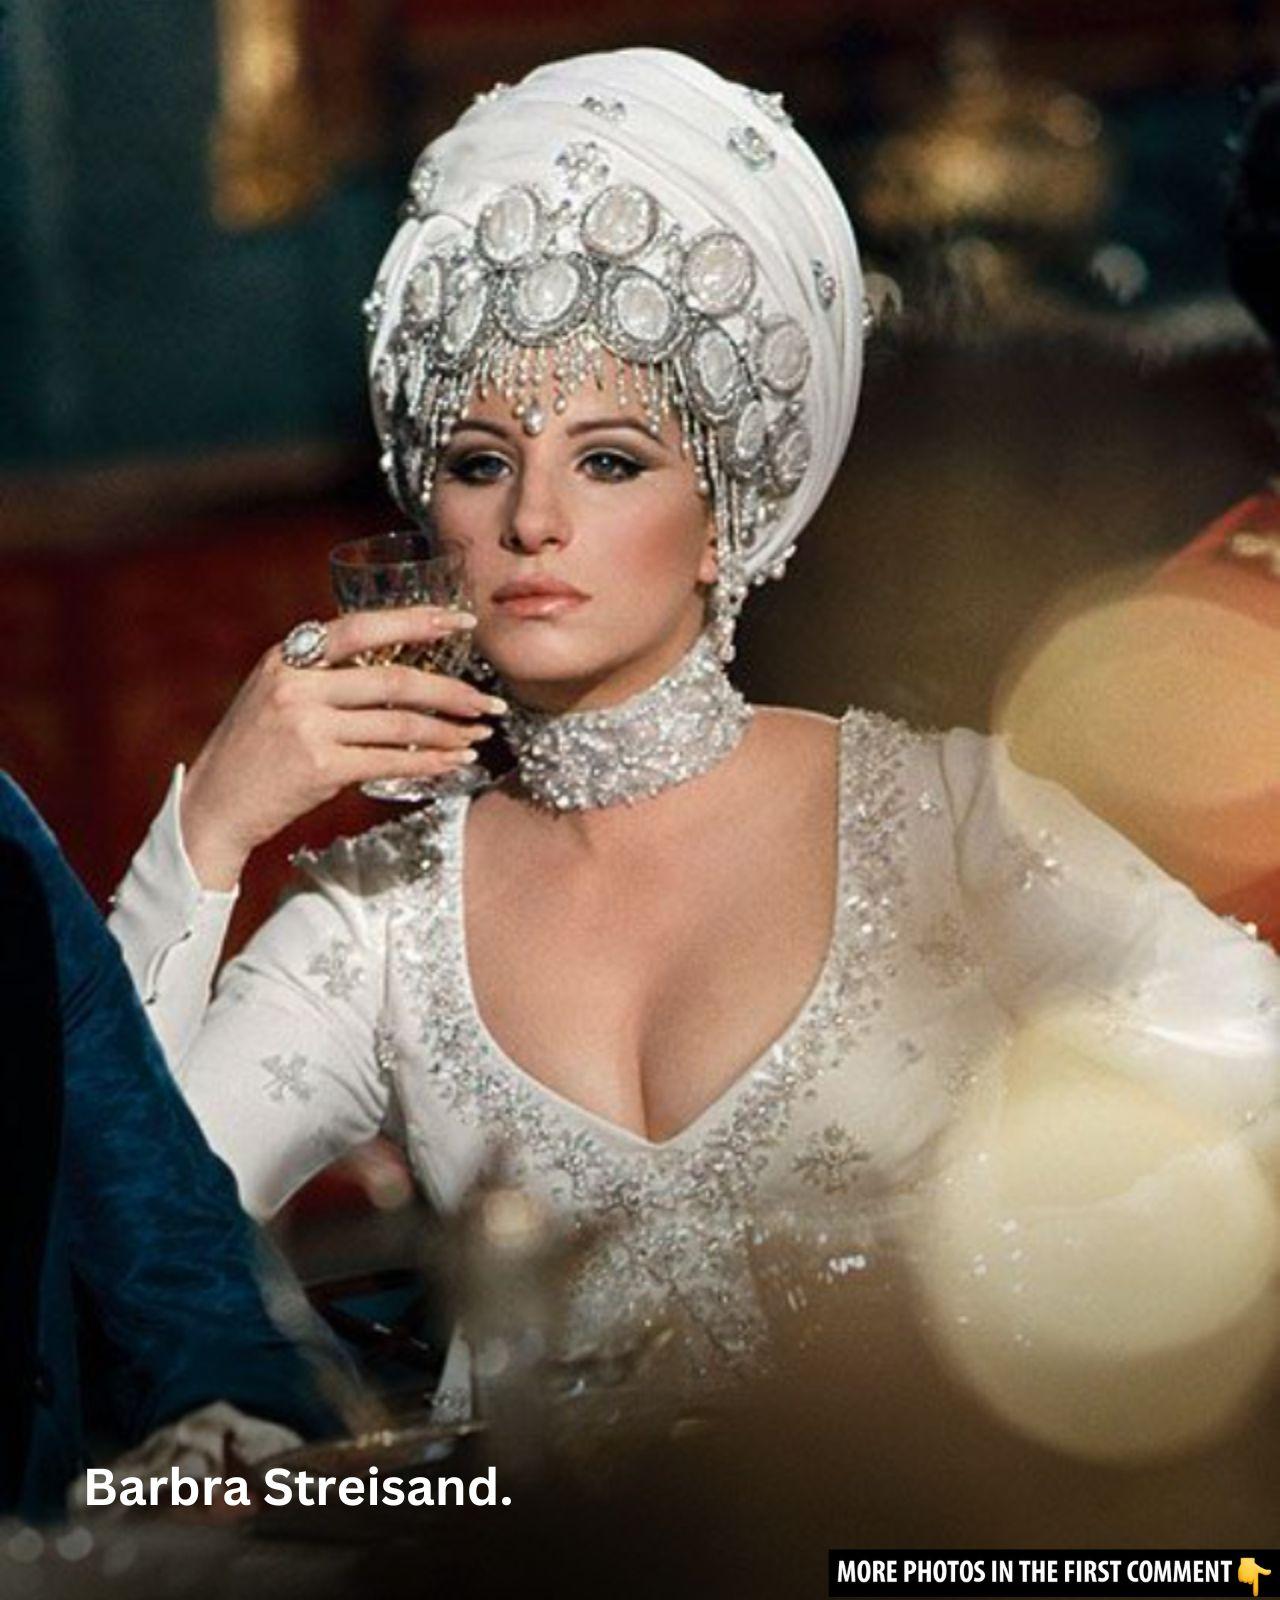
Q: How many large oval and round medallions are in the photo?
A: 11